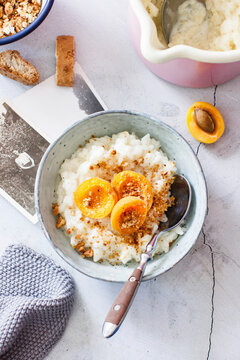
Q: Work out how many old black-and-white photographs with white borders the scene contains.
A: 2